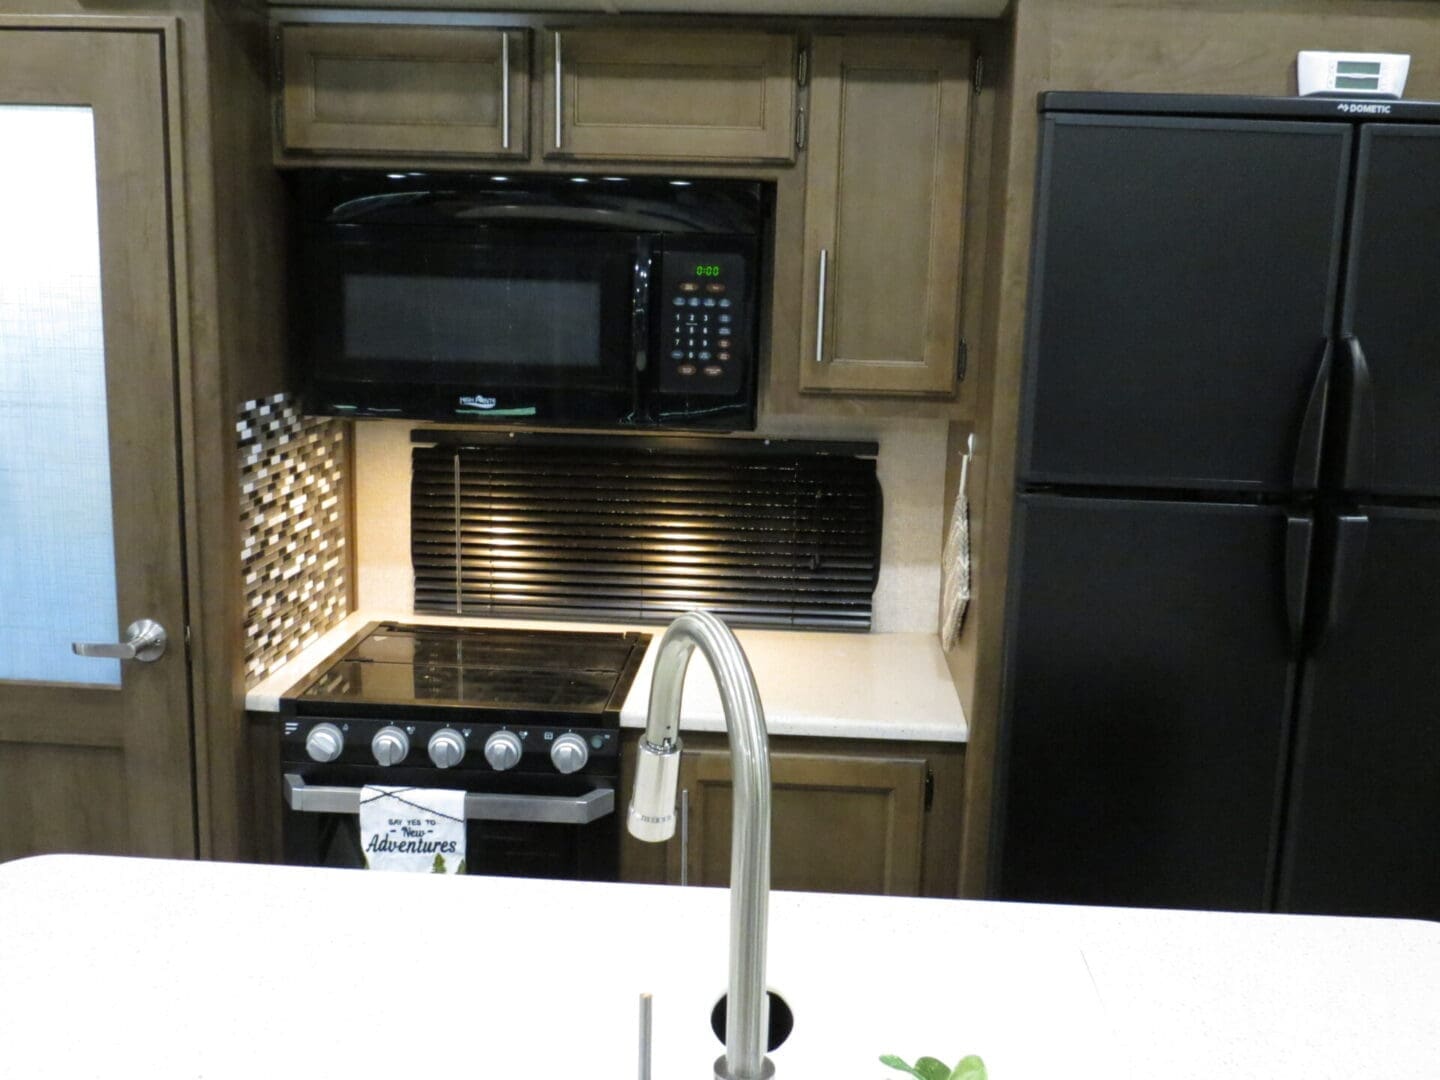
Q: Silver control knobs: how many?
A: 5